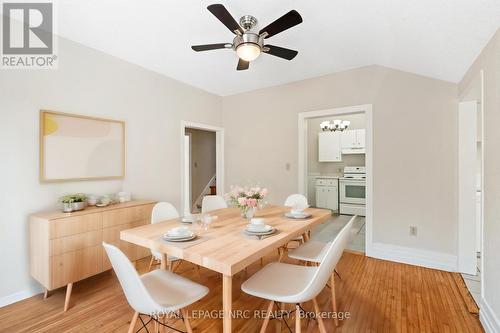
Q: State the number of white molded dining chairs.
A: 6